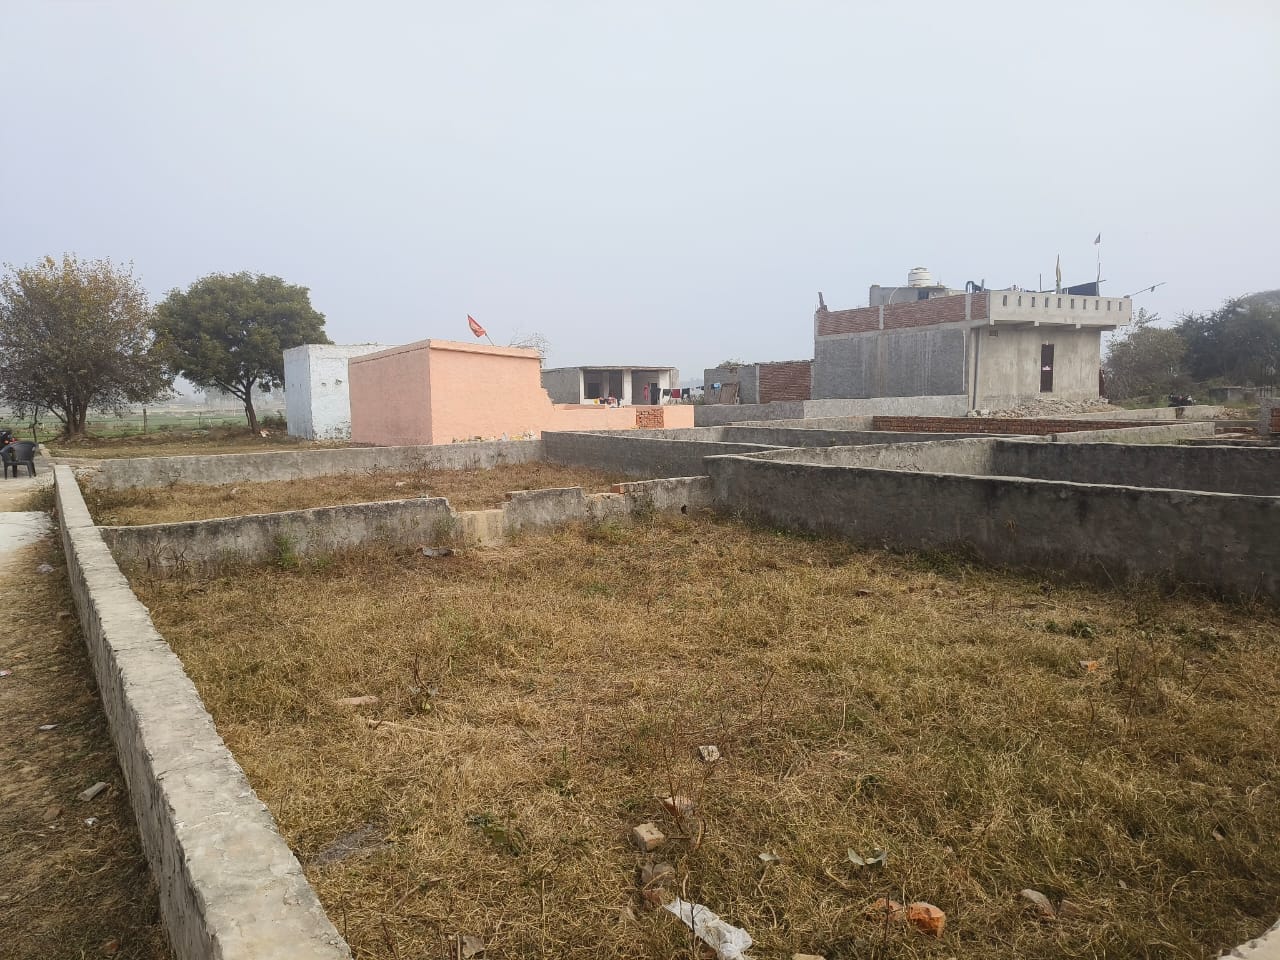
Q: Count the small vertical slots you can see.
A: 10